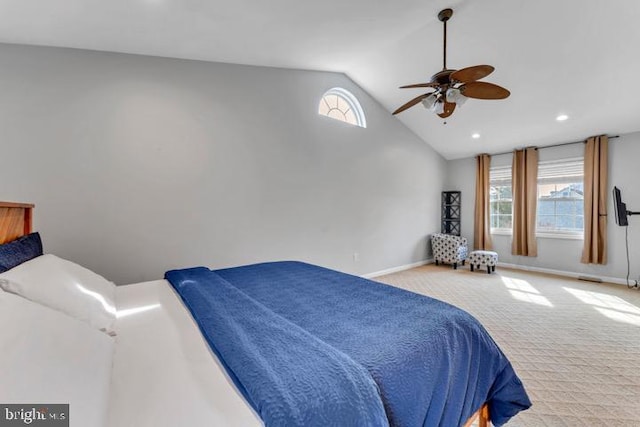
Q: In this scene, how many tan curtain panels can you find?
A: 3